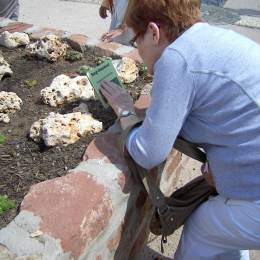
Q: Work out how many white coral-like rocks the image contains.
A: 7